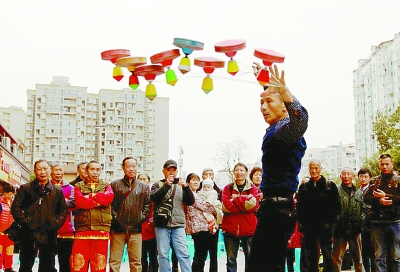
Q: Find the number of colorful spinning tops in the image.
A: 8